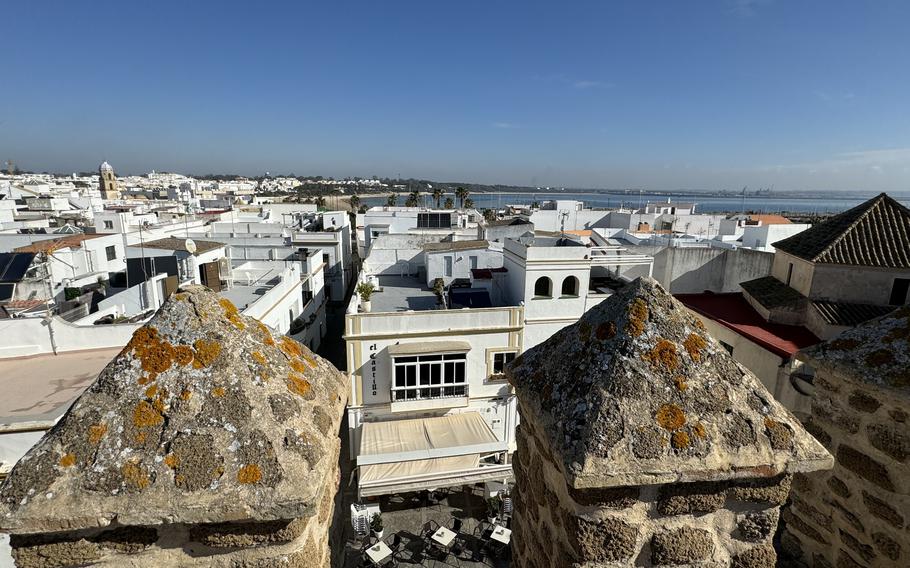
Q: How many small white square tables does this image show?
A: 3